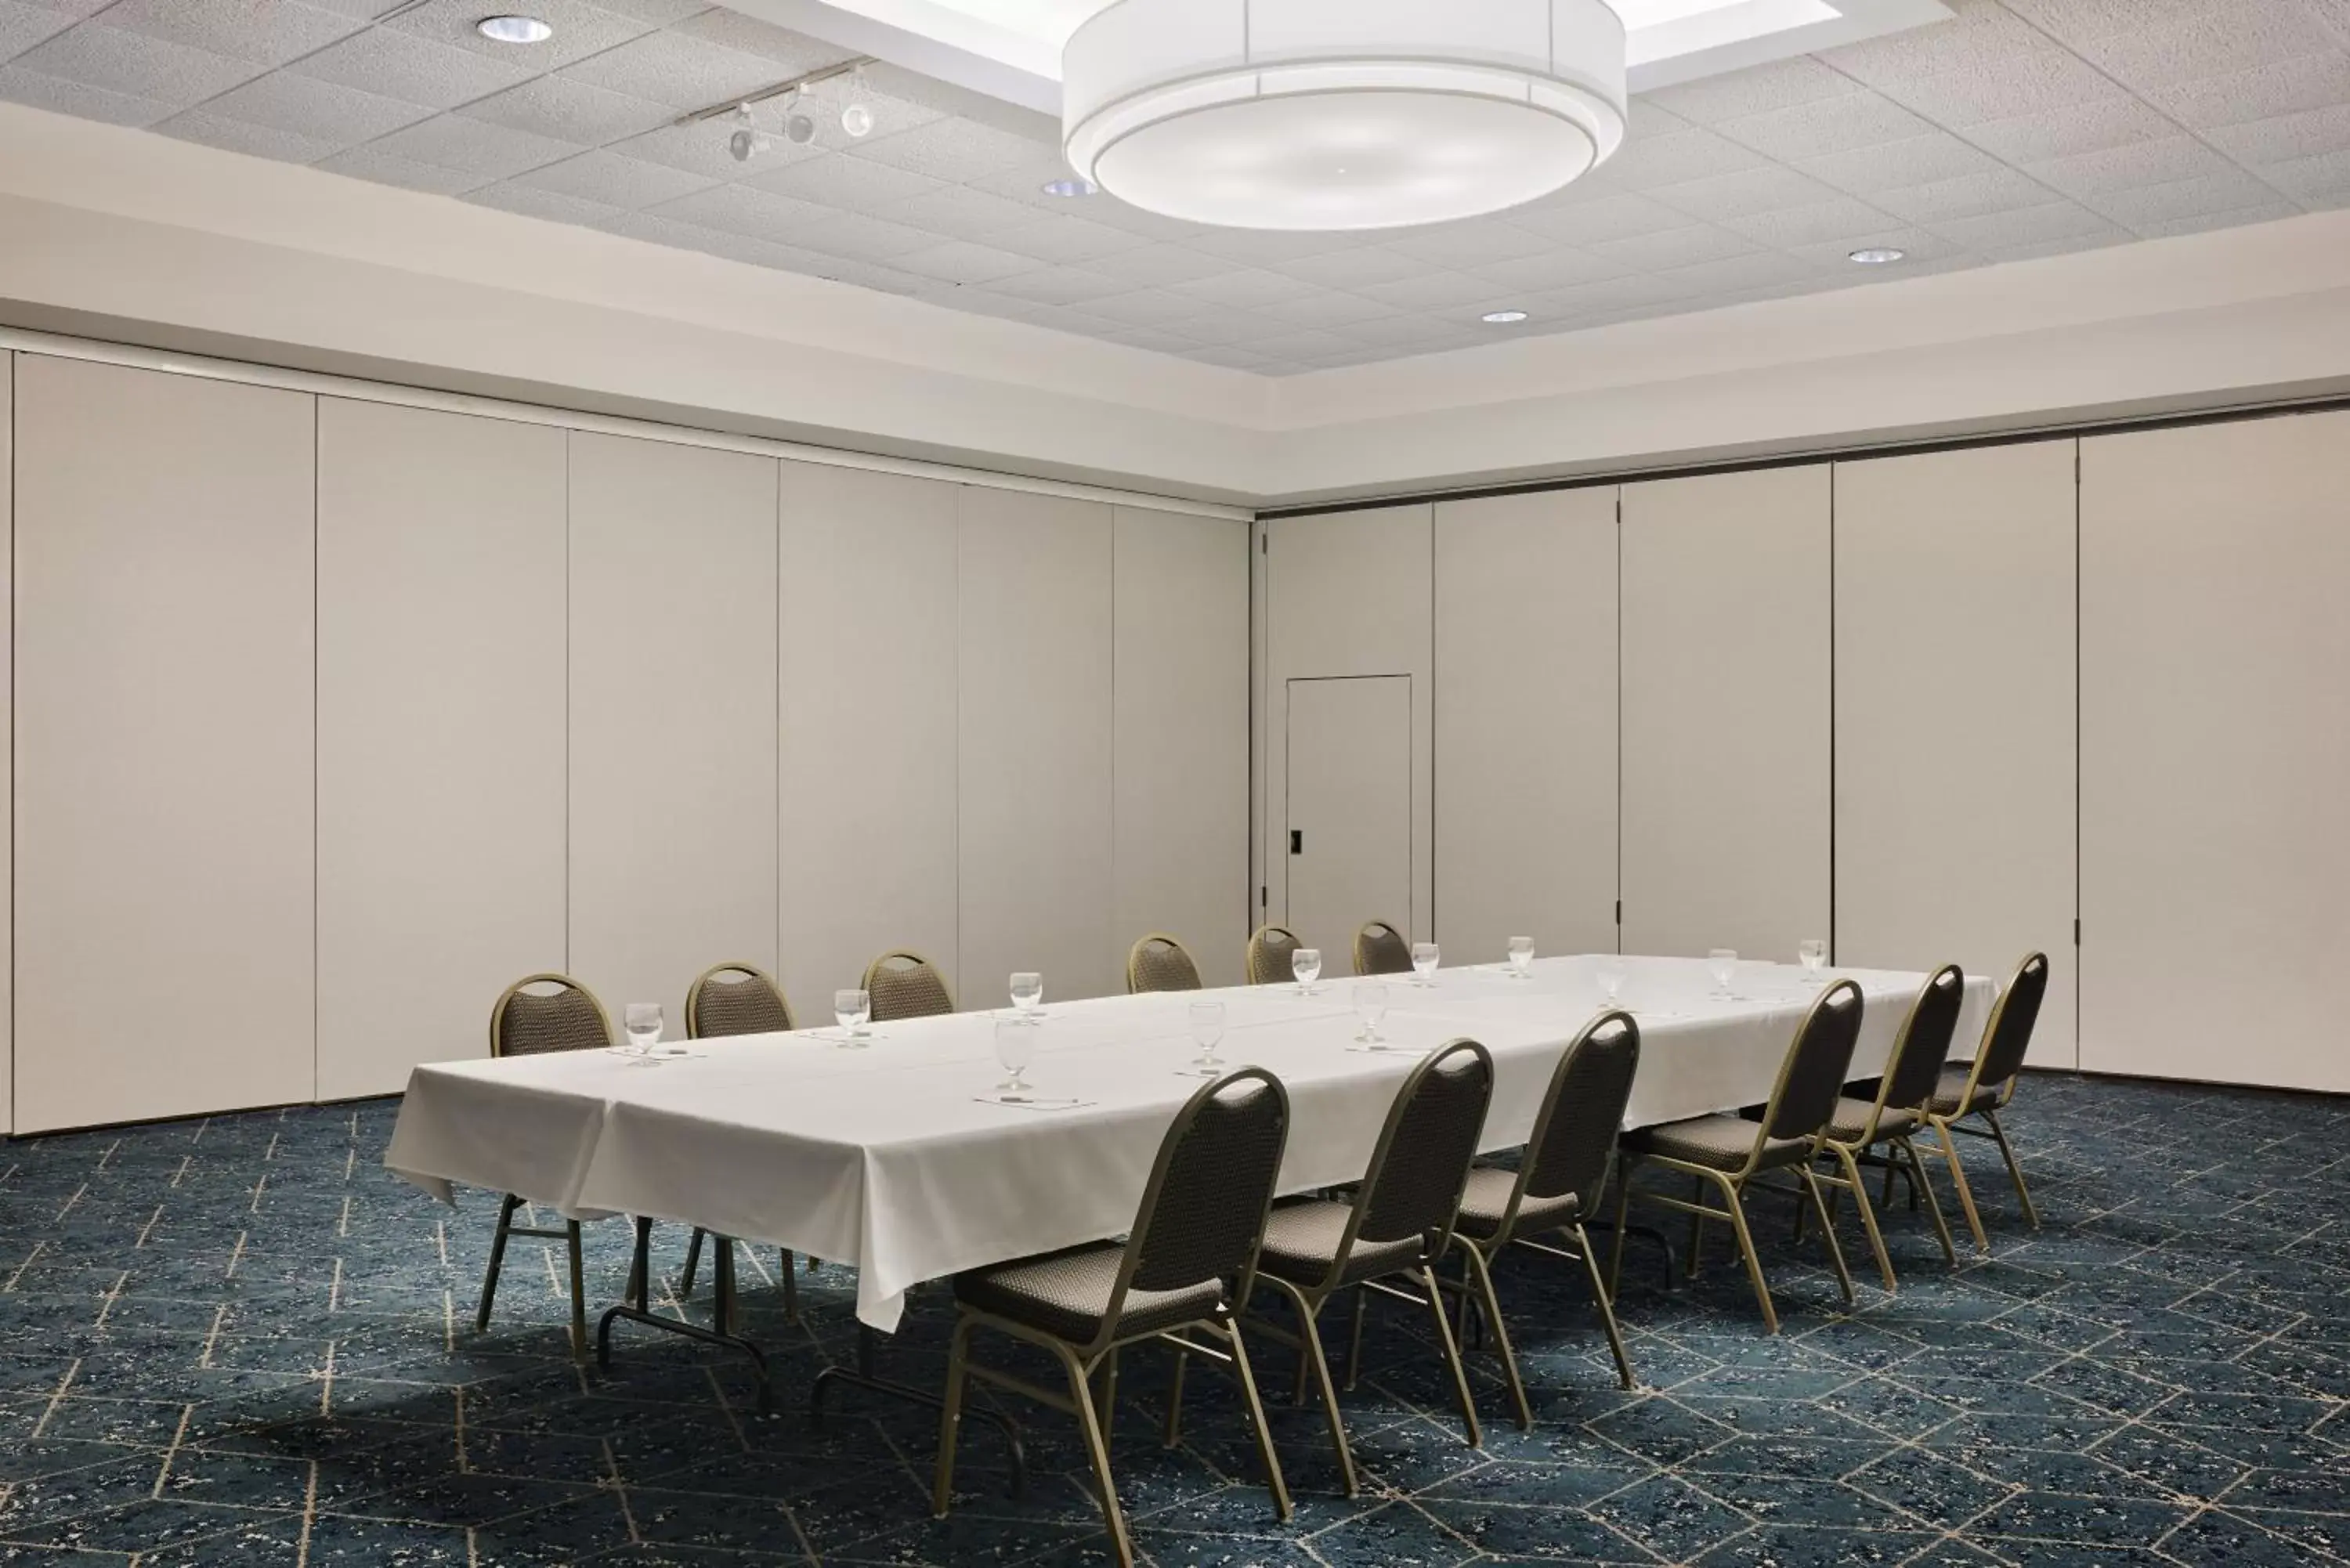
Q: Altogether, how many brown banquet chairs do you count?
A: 12